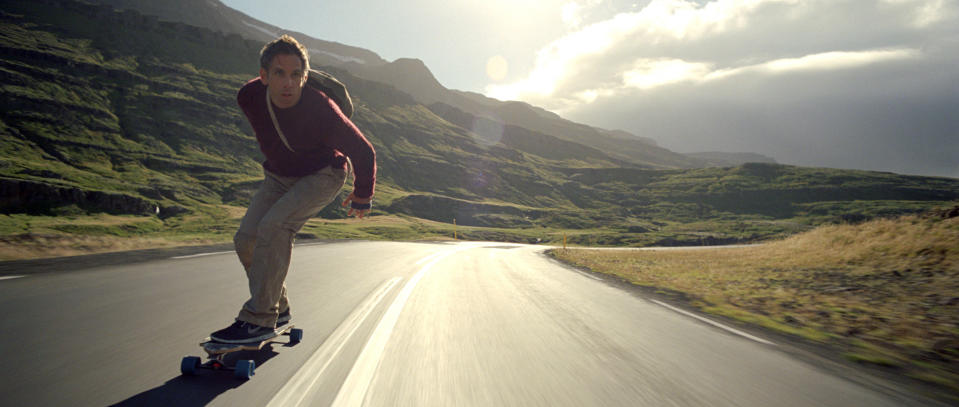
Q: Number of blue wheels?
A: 3